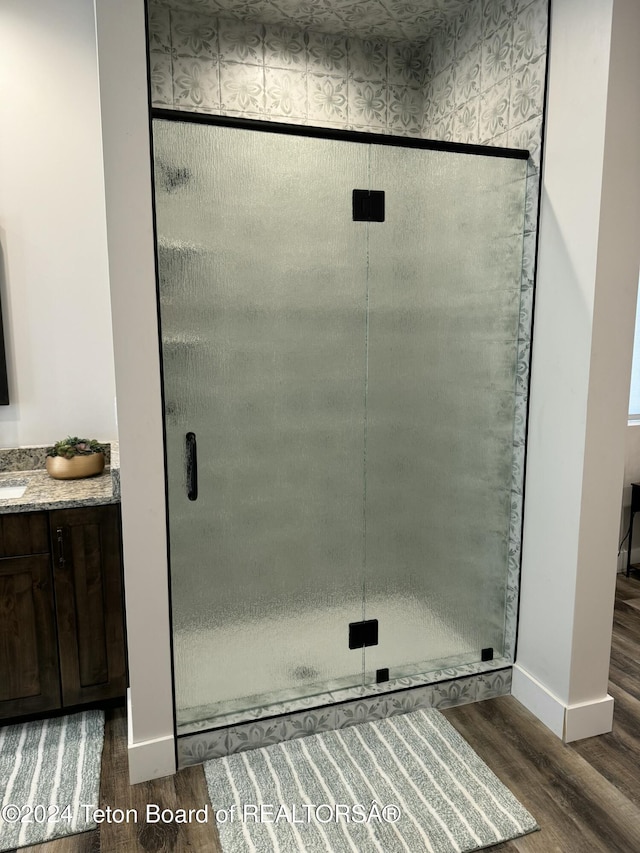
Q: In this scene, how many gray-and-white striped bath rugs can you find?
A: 2